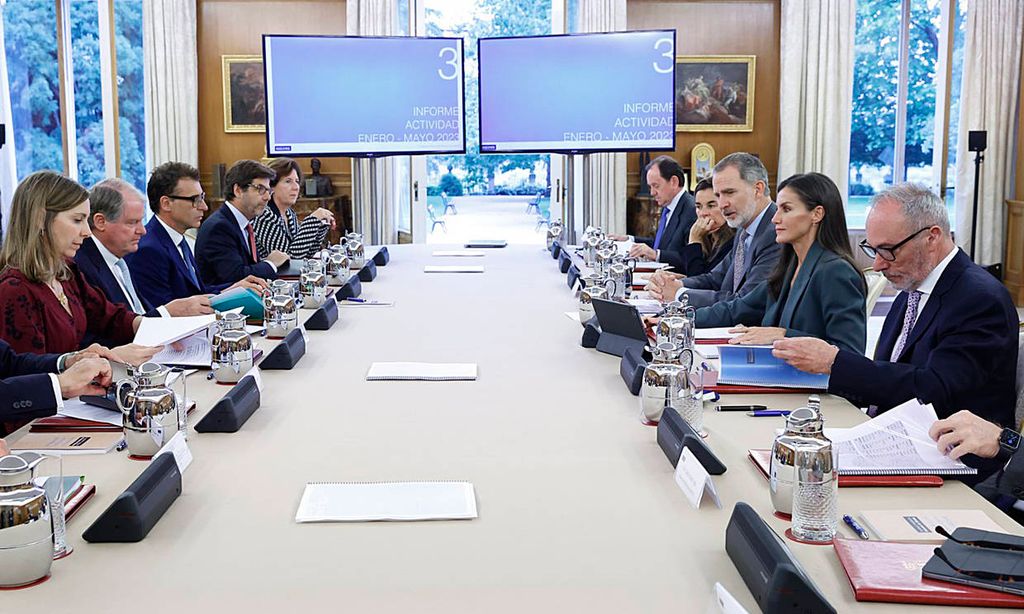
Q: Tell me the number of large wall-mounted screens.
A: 2